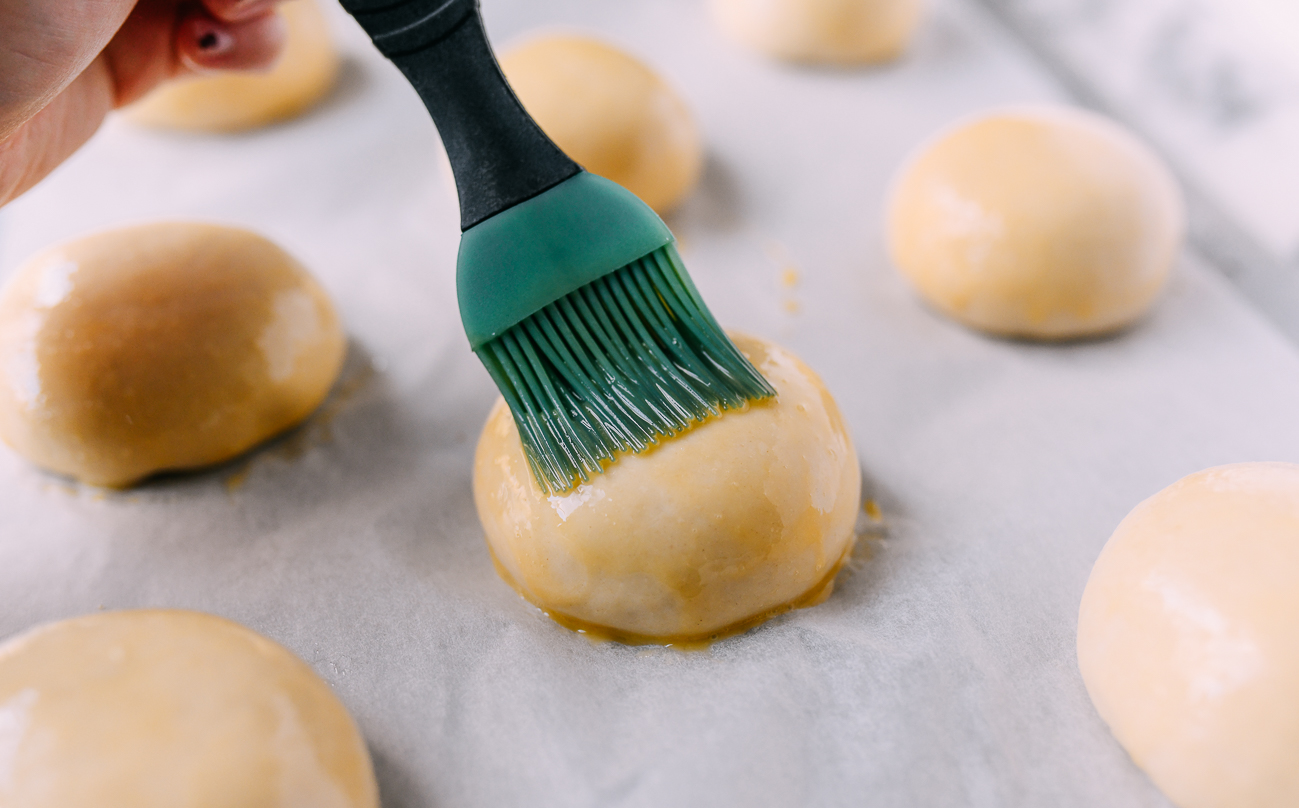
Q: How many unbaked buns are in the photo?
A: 8